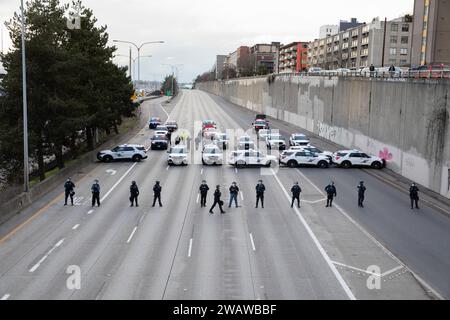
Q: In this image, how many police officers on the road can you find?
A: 12